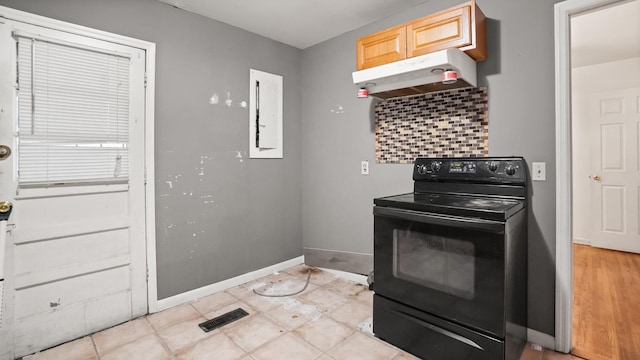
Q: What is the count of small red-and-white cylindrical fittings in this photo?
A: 2